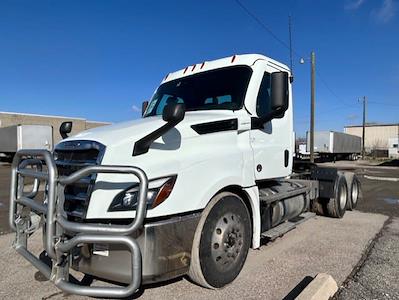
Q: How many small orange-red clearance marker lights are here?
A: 5